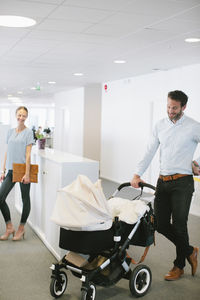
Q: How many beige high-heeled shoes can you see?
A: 2